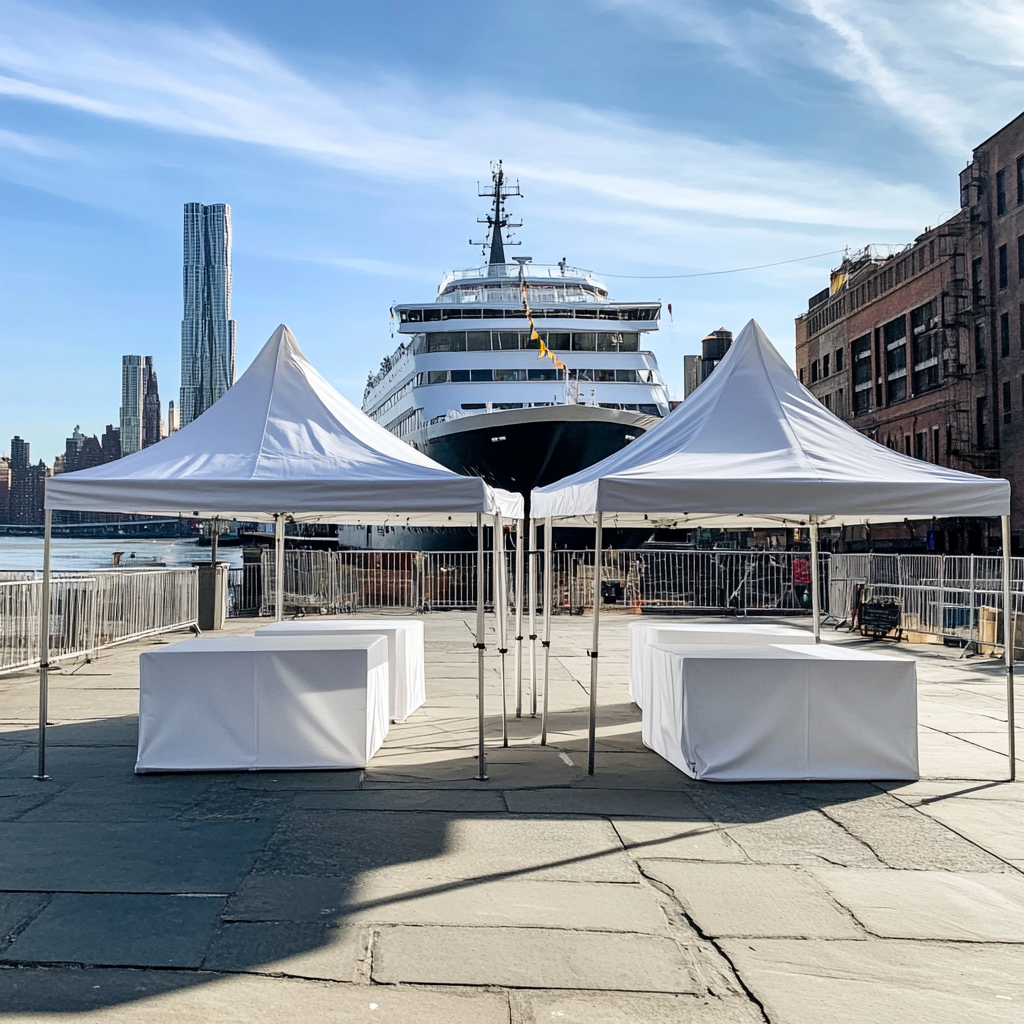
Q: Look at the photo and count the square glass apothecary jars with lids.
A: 0